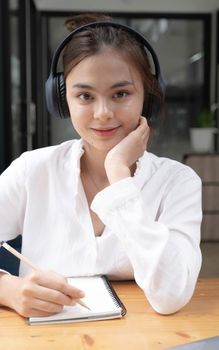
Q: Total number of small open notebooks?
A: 1